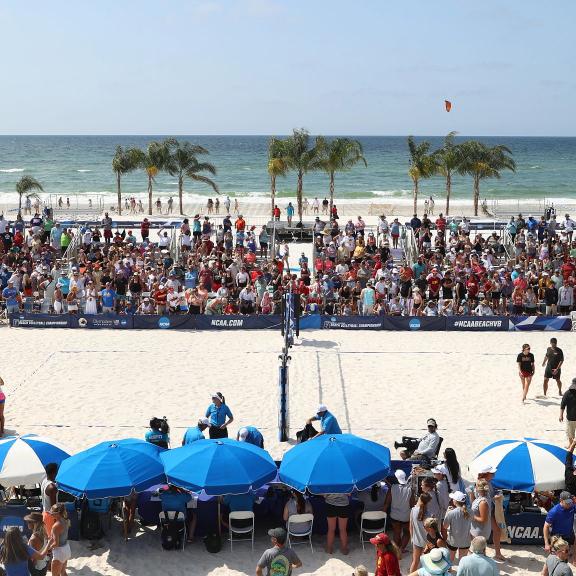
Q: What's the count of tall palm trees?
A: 9